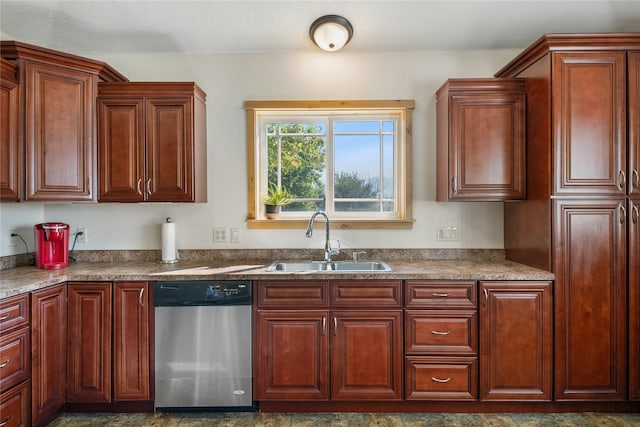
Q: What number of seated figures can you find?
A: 0